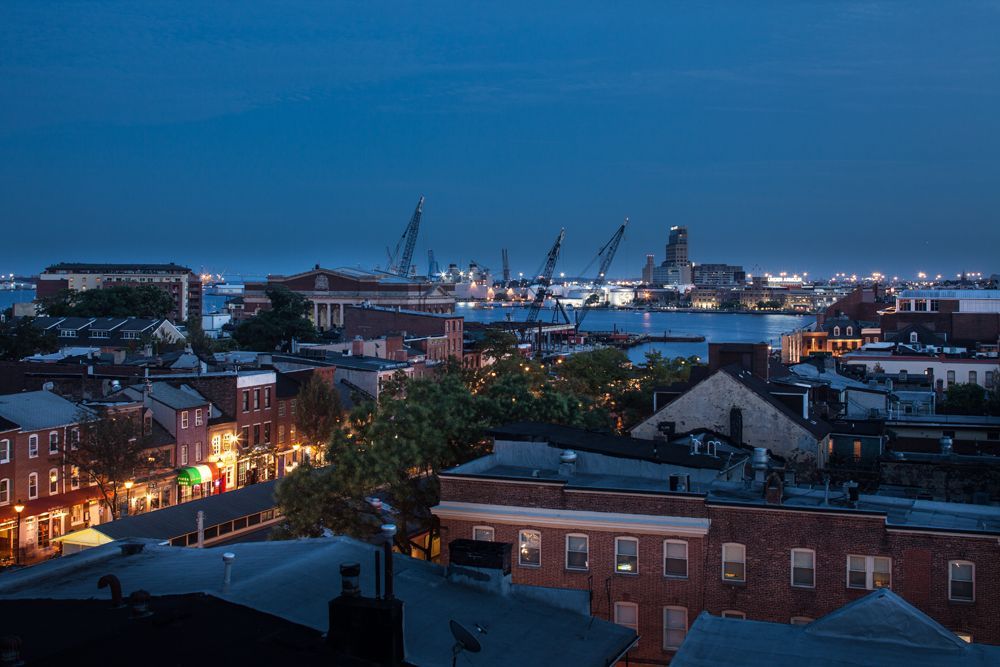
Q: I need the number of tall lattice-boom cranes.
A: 3